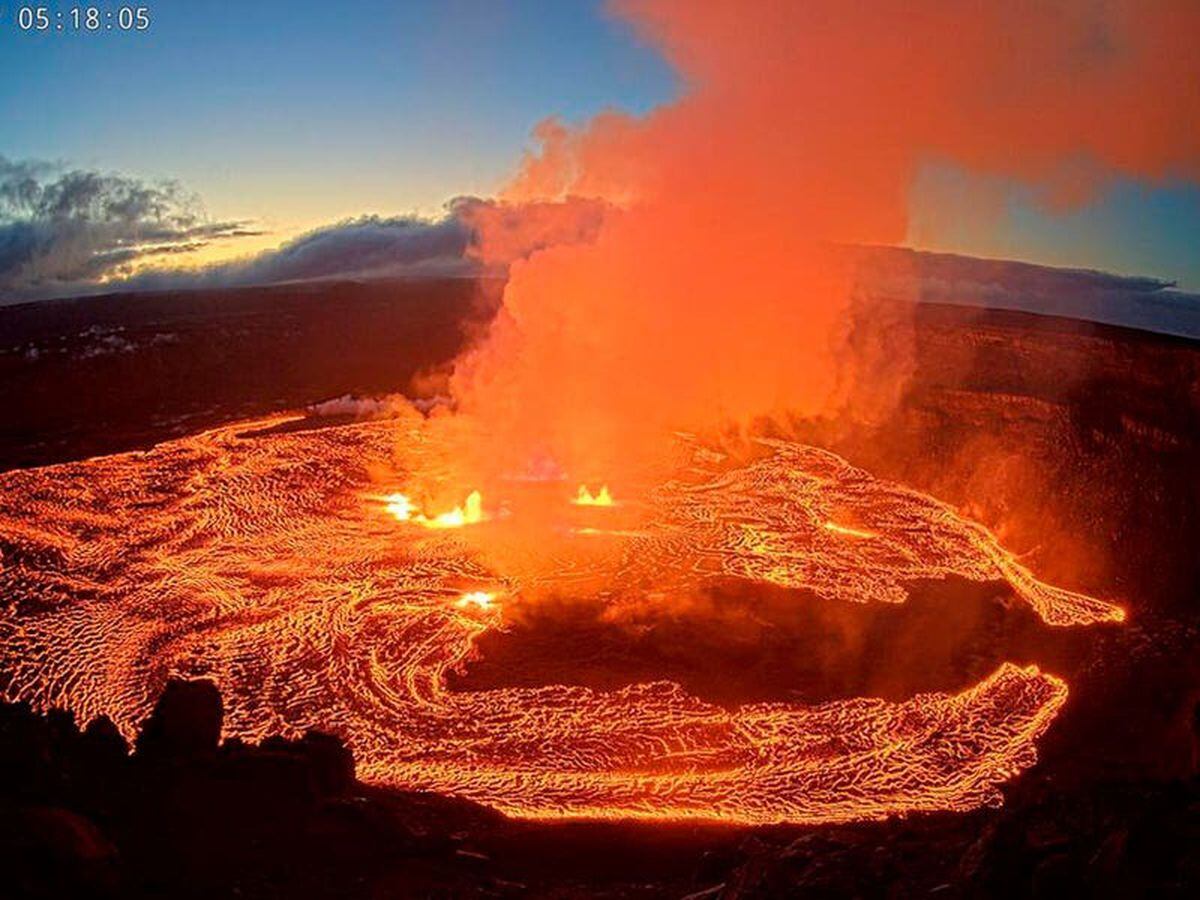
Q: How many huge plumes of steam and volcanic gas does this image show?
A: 1